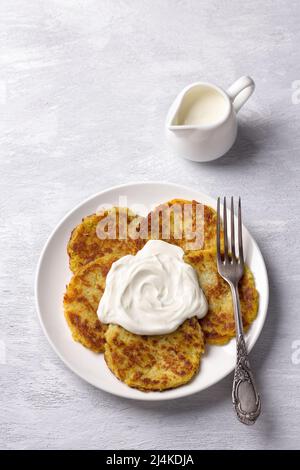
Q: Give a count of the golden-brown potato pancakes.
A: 5